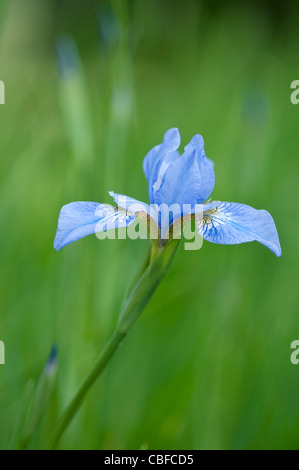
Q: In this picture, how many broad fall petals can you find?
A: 2